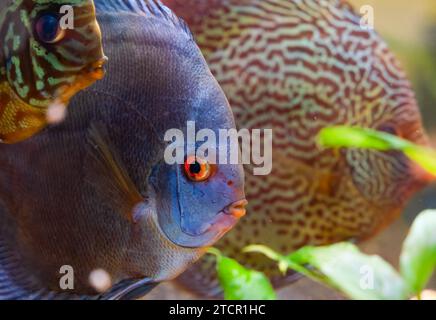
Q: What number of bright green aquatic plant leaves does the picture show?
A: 4